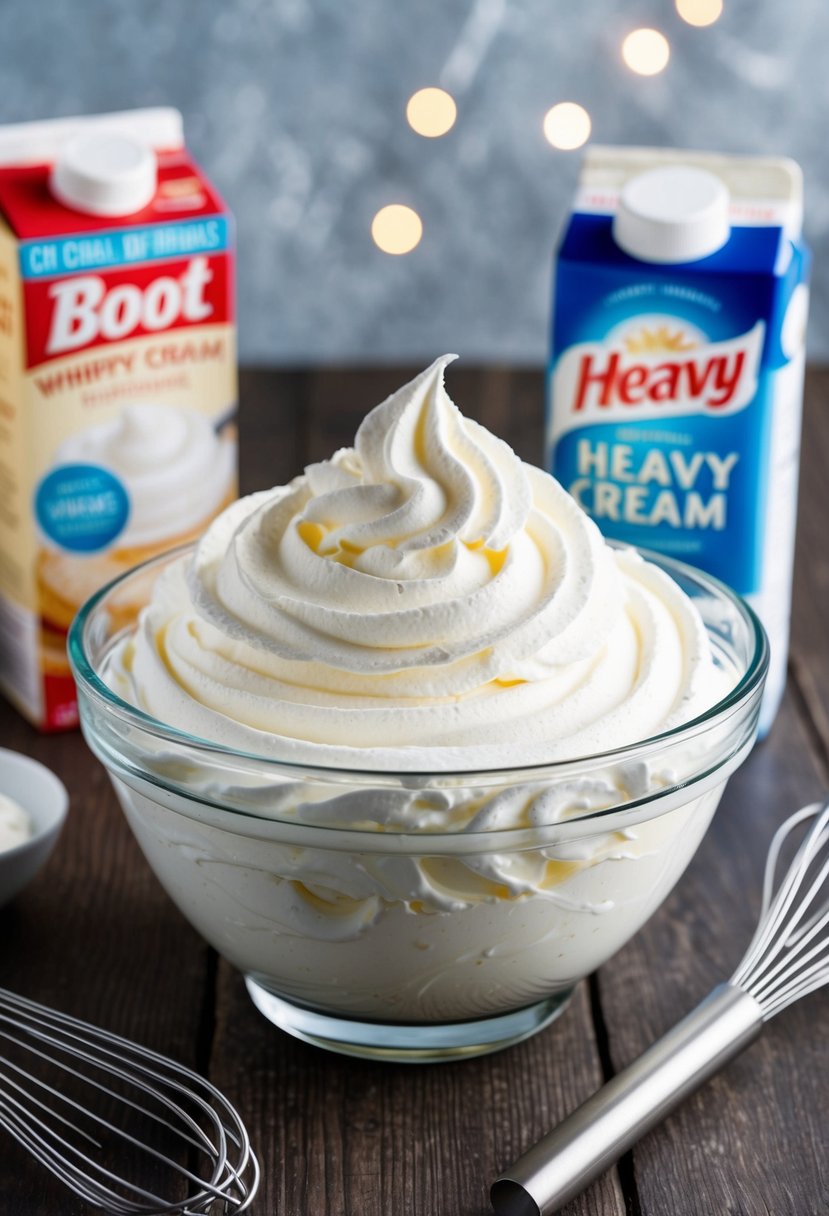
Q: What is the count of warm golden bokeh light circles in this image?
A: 5